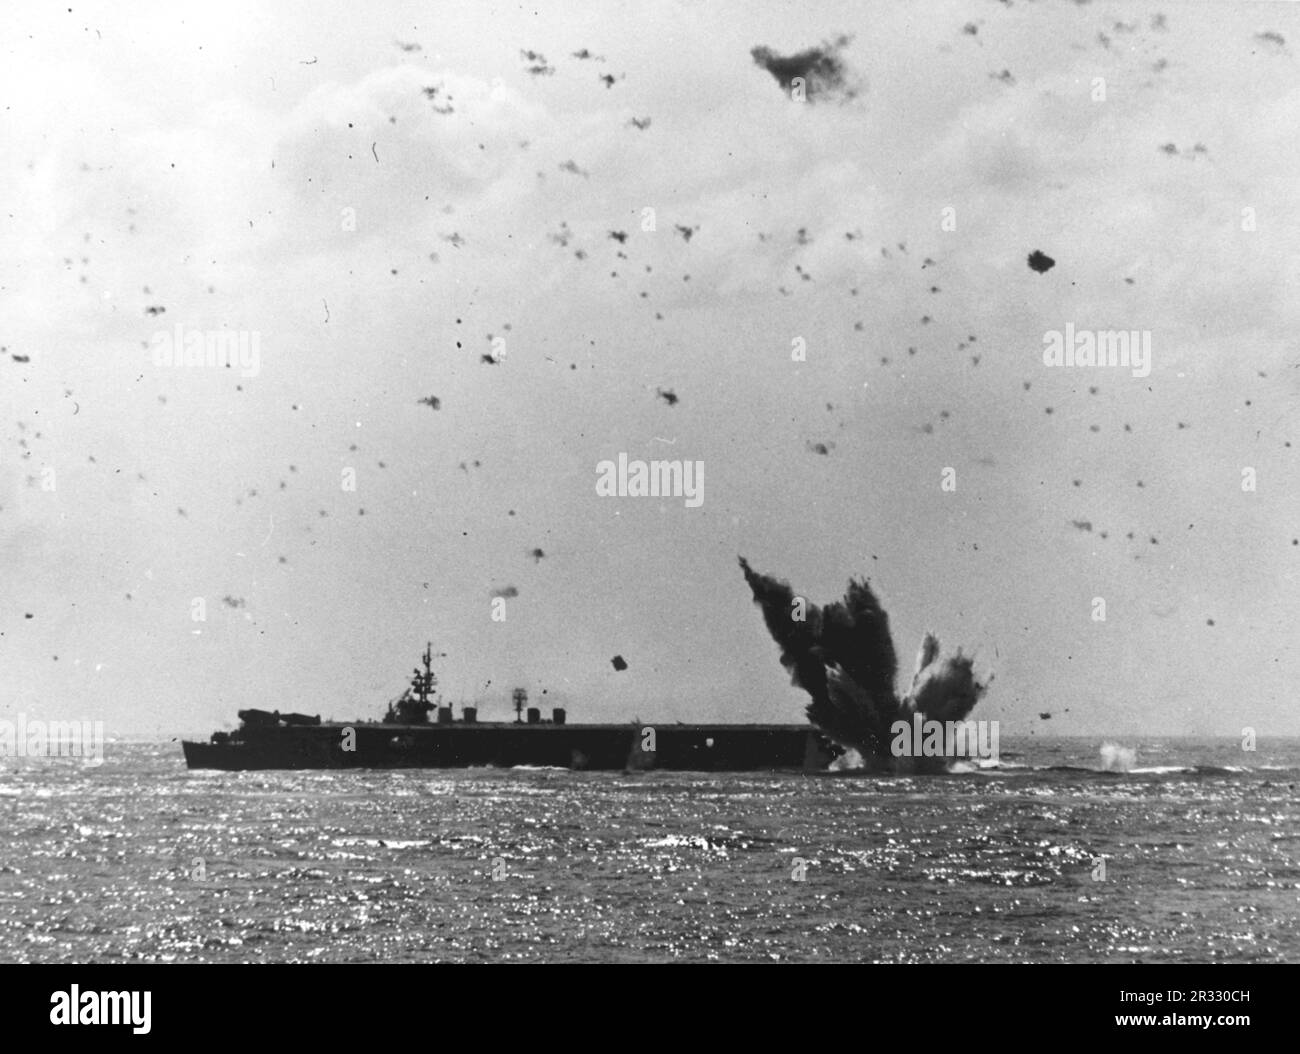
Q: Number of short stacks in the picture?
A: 4